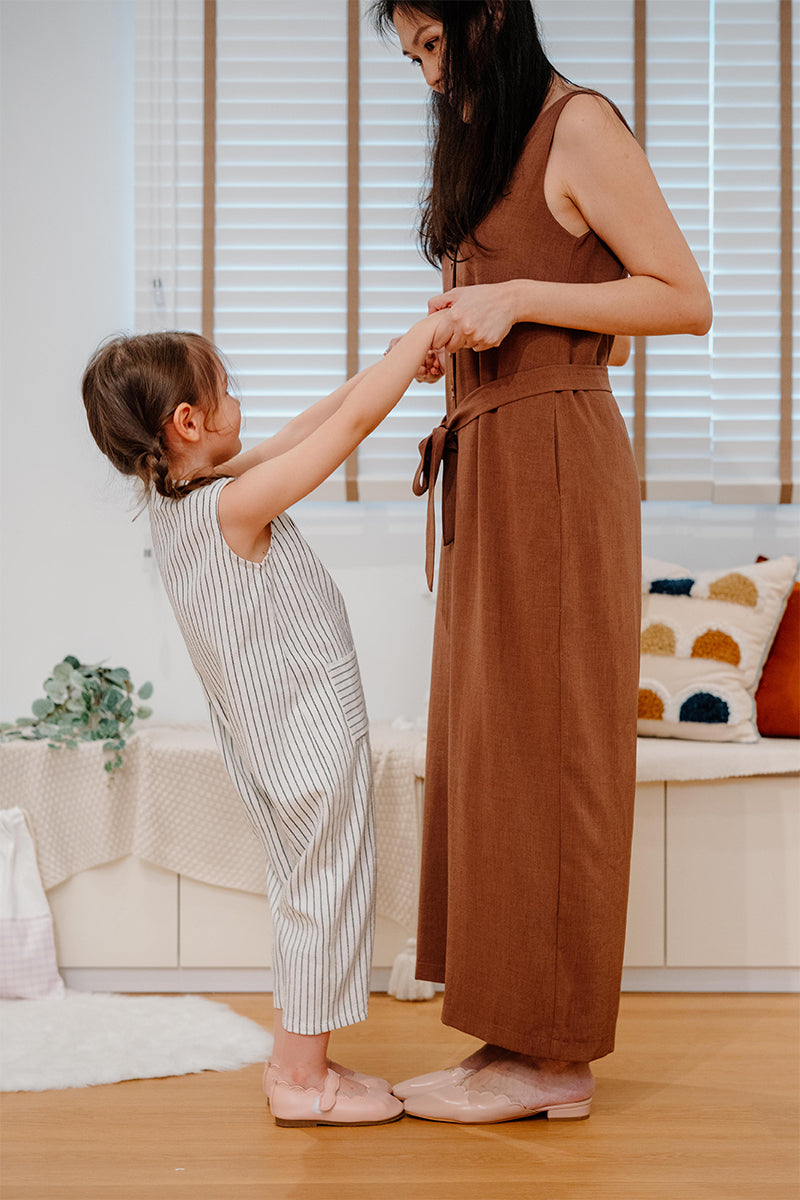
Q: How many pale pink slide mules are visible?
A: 2